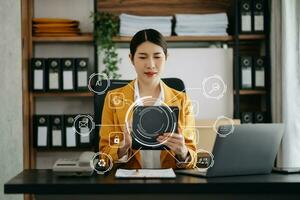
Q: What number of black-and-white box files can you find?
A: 14